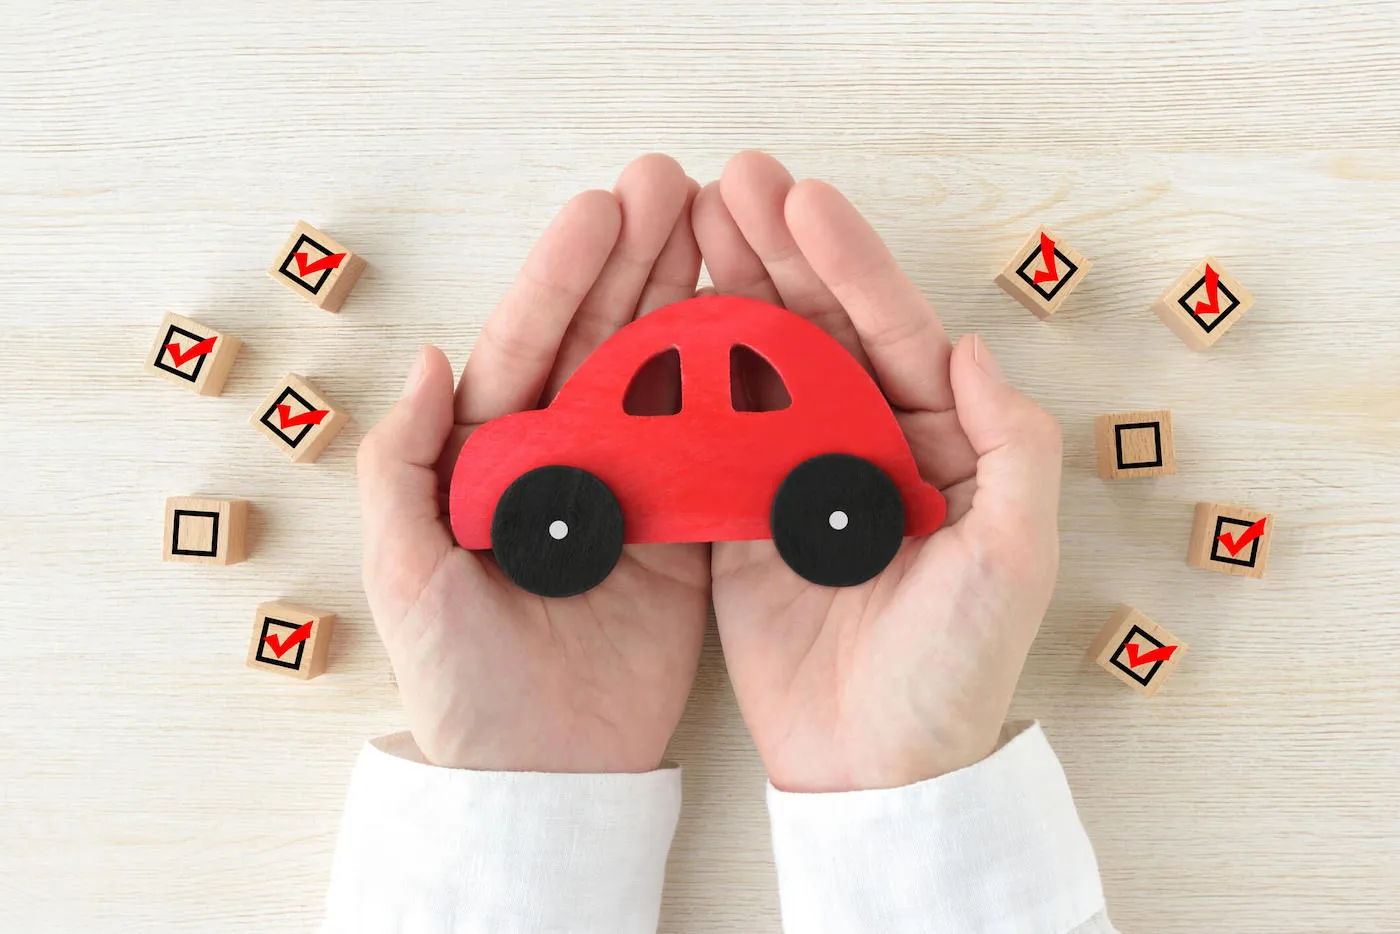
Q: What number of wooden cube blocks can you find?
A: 10